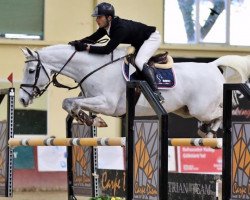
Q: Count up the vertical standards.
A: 4